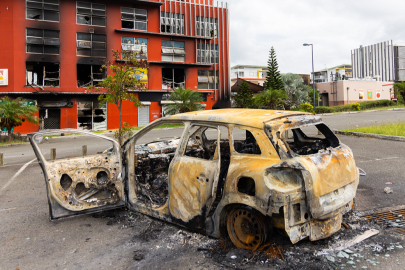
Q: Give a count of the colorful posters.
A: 3